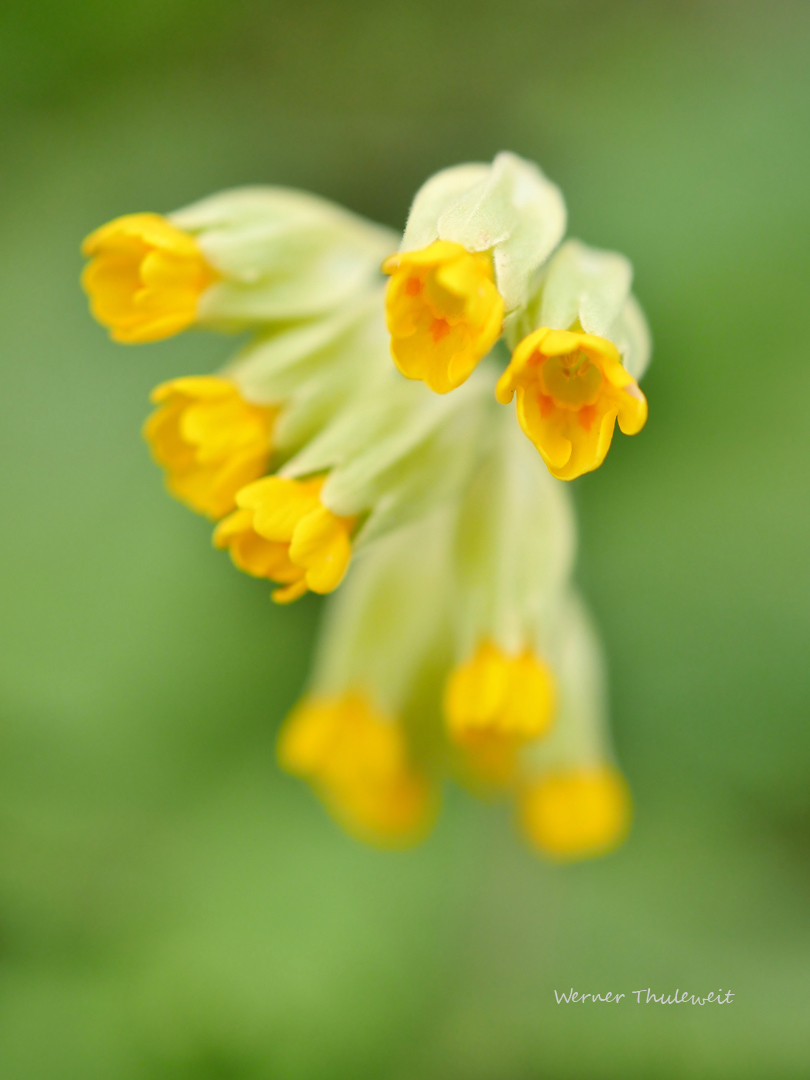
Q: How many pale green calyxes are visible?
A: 8